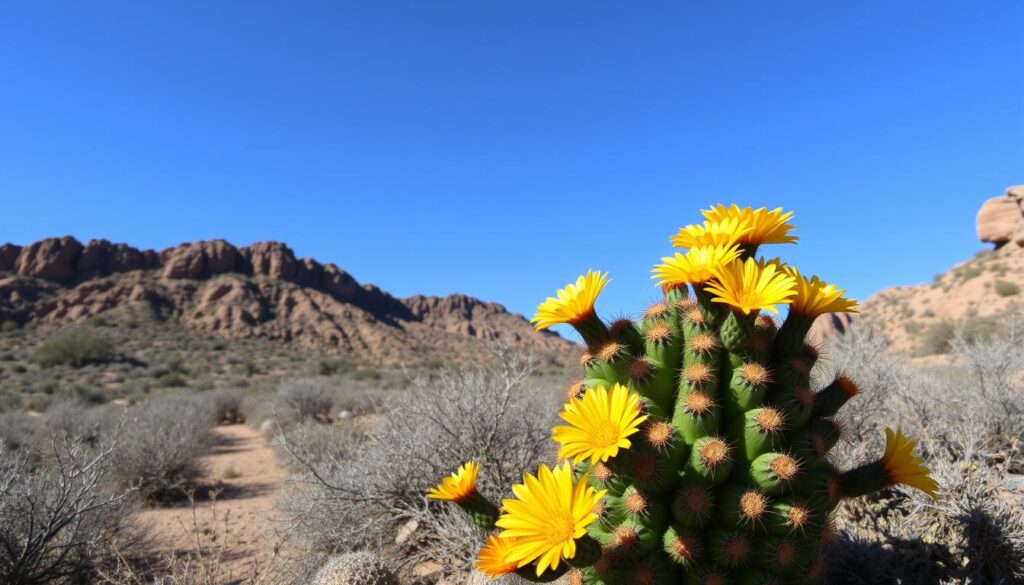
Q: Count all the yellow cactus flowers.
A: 11